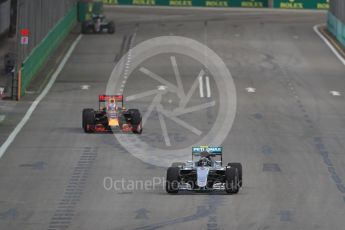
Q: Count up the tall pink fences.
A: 0